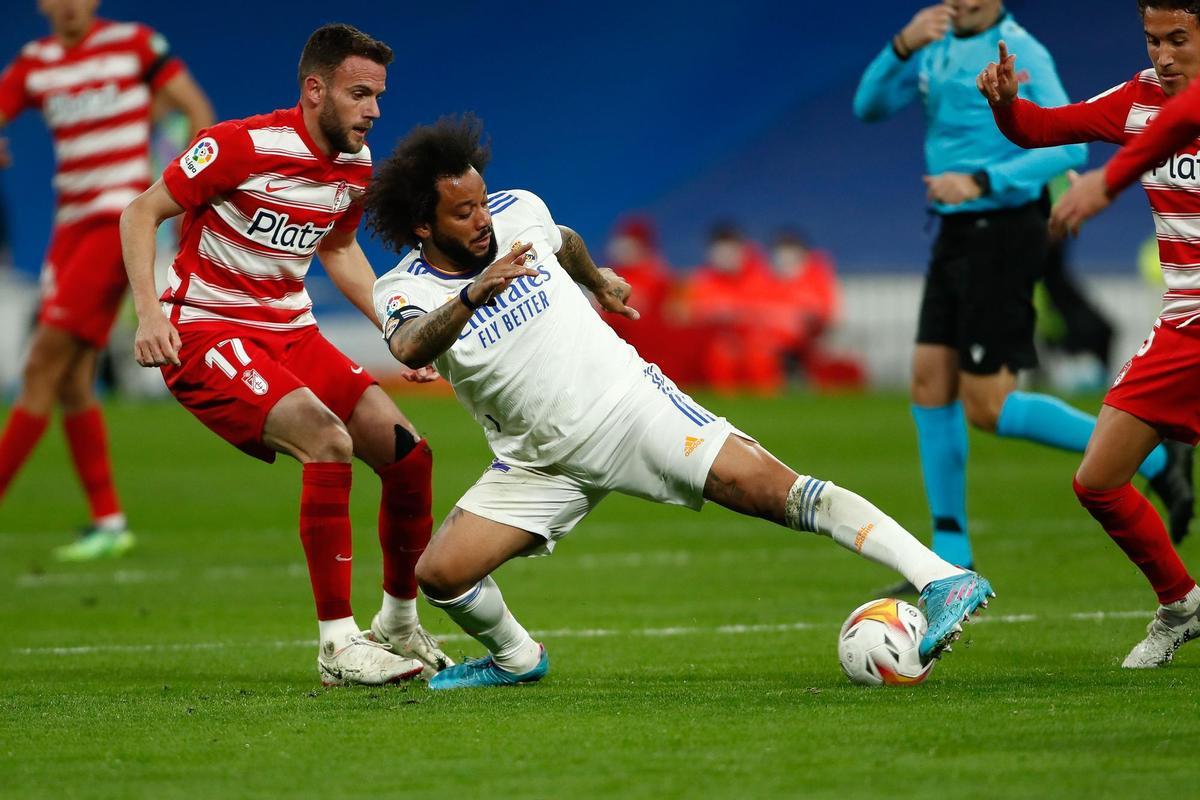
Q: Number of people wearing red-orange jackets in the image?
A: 3